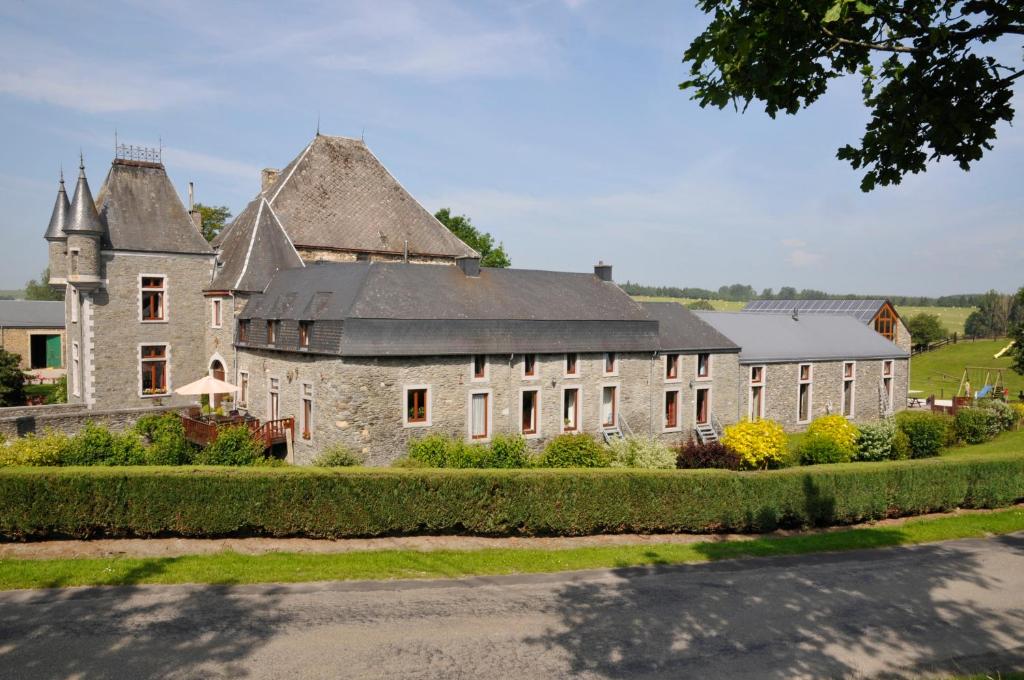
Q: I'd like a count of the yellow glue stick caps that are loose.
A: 0